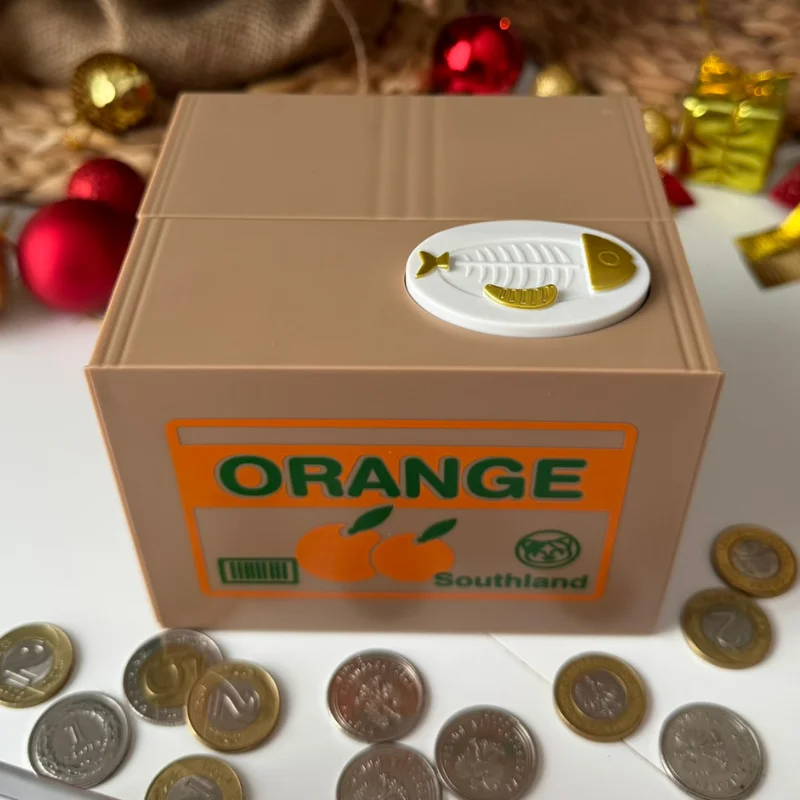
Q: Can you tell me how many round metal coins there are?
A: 12